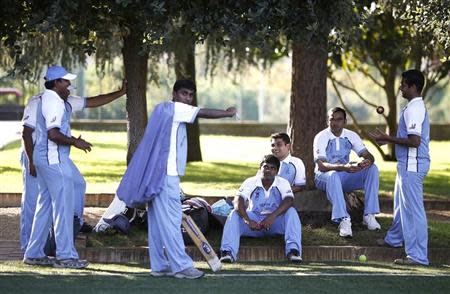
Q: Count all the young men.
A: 7